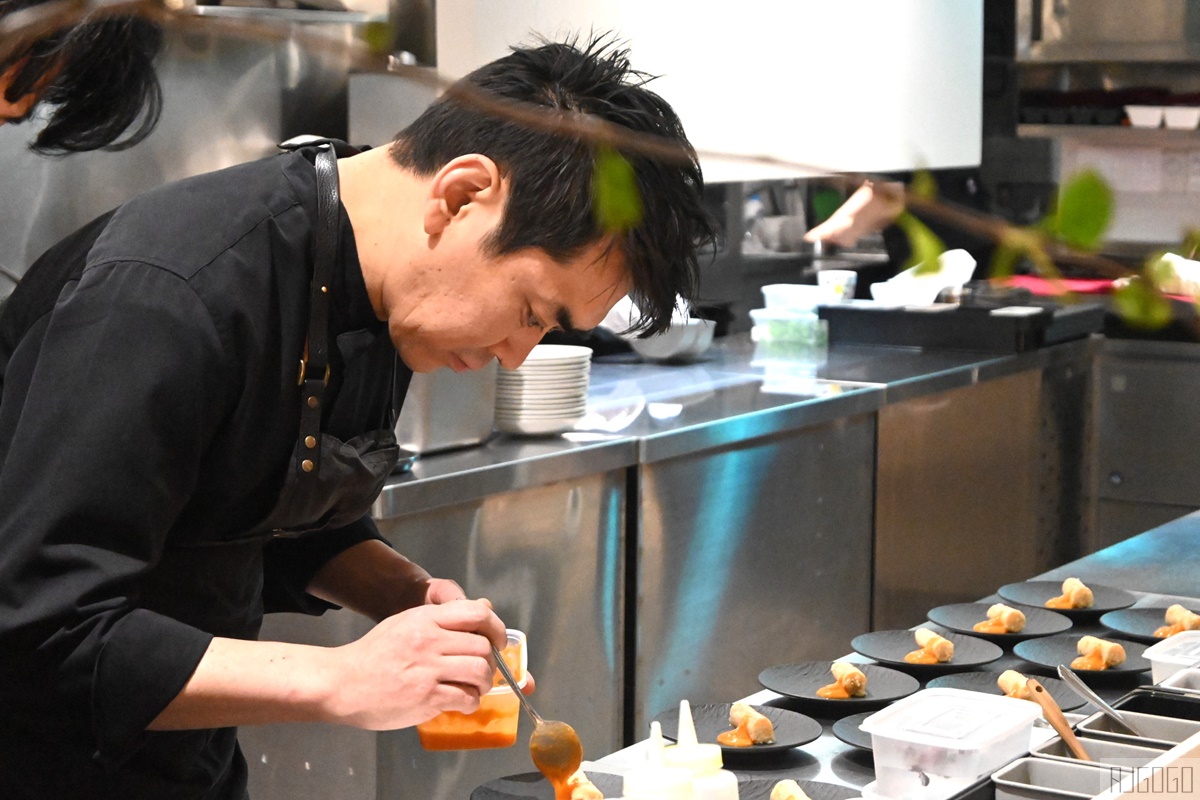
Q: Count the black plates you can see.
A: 11